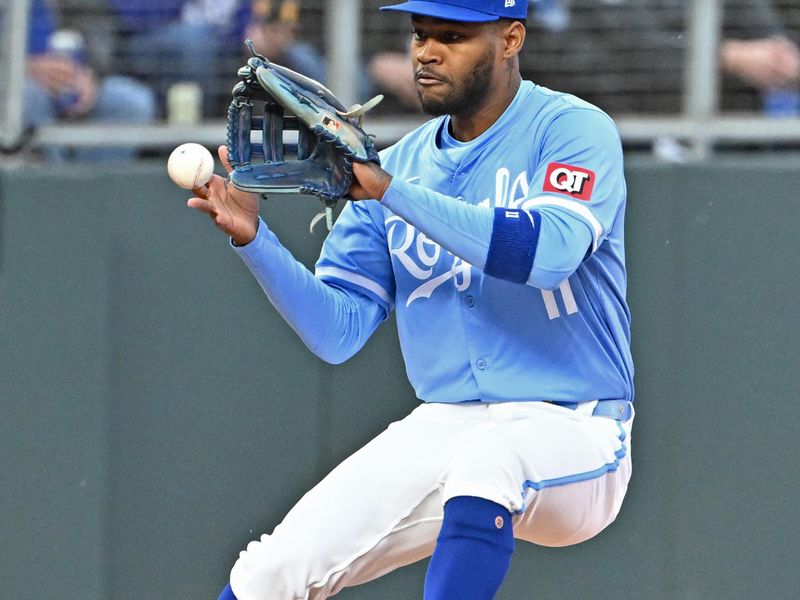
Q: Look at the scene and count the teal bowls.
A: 0